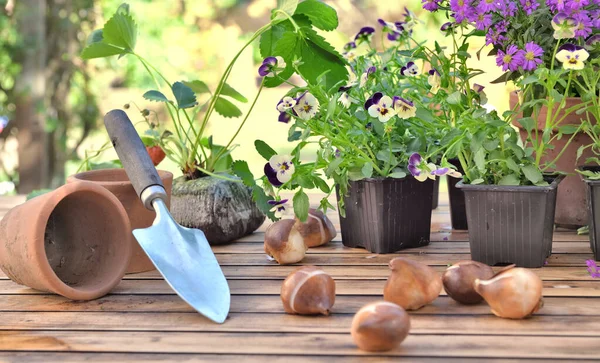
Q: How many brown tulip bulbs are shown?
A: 7